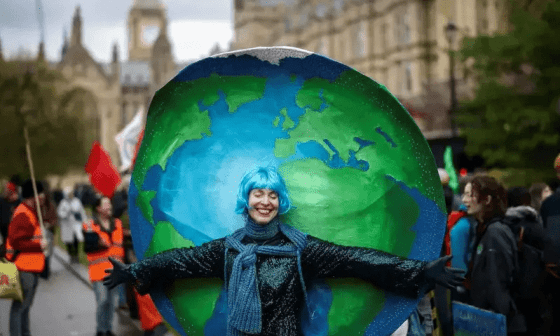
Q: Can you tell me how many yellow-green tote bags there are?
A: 1